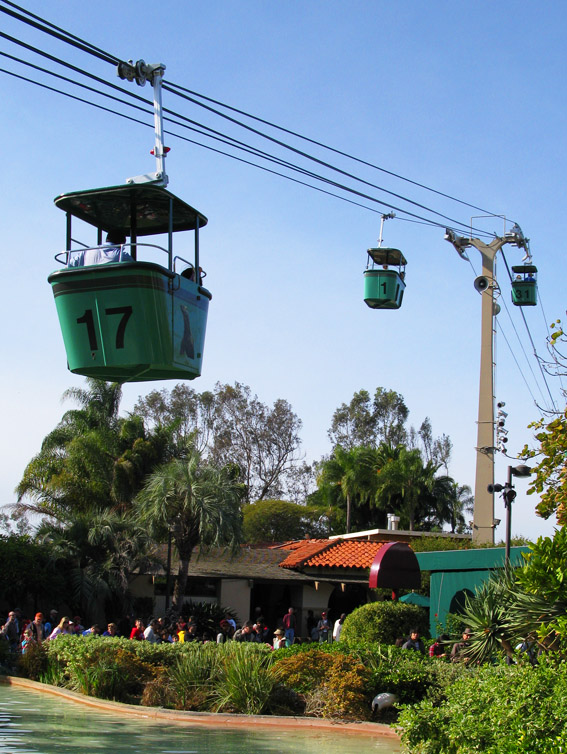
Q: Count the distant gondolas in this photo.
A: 2